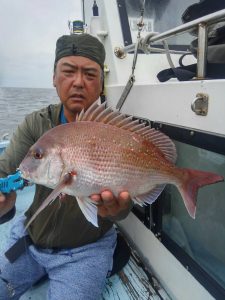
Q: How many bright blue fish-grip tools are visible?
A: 1